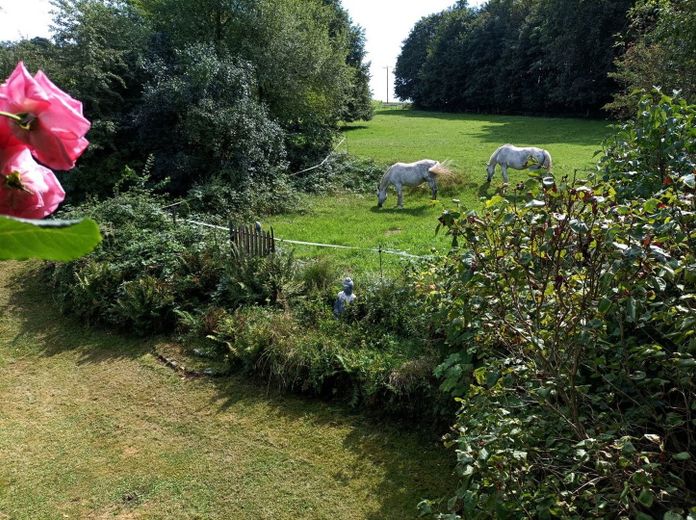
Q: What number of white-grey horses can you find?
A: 2